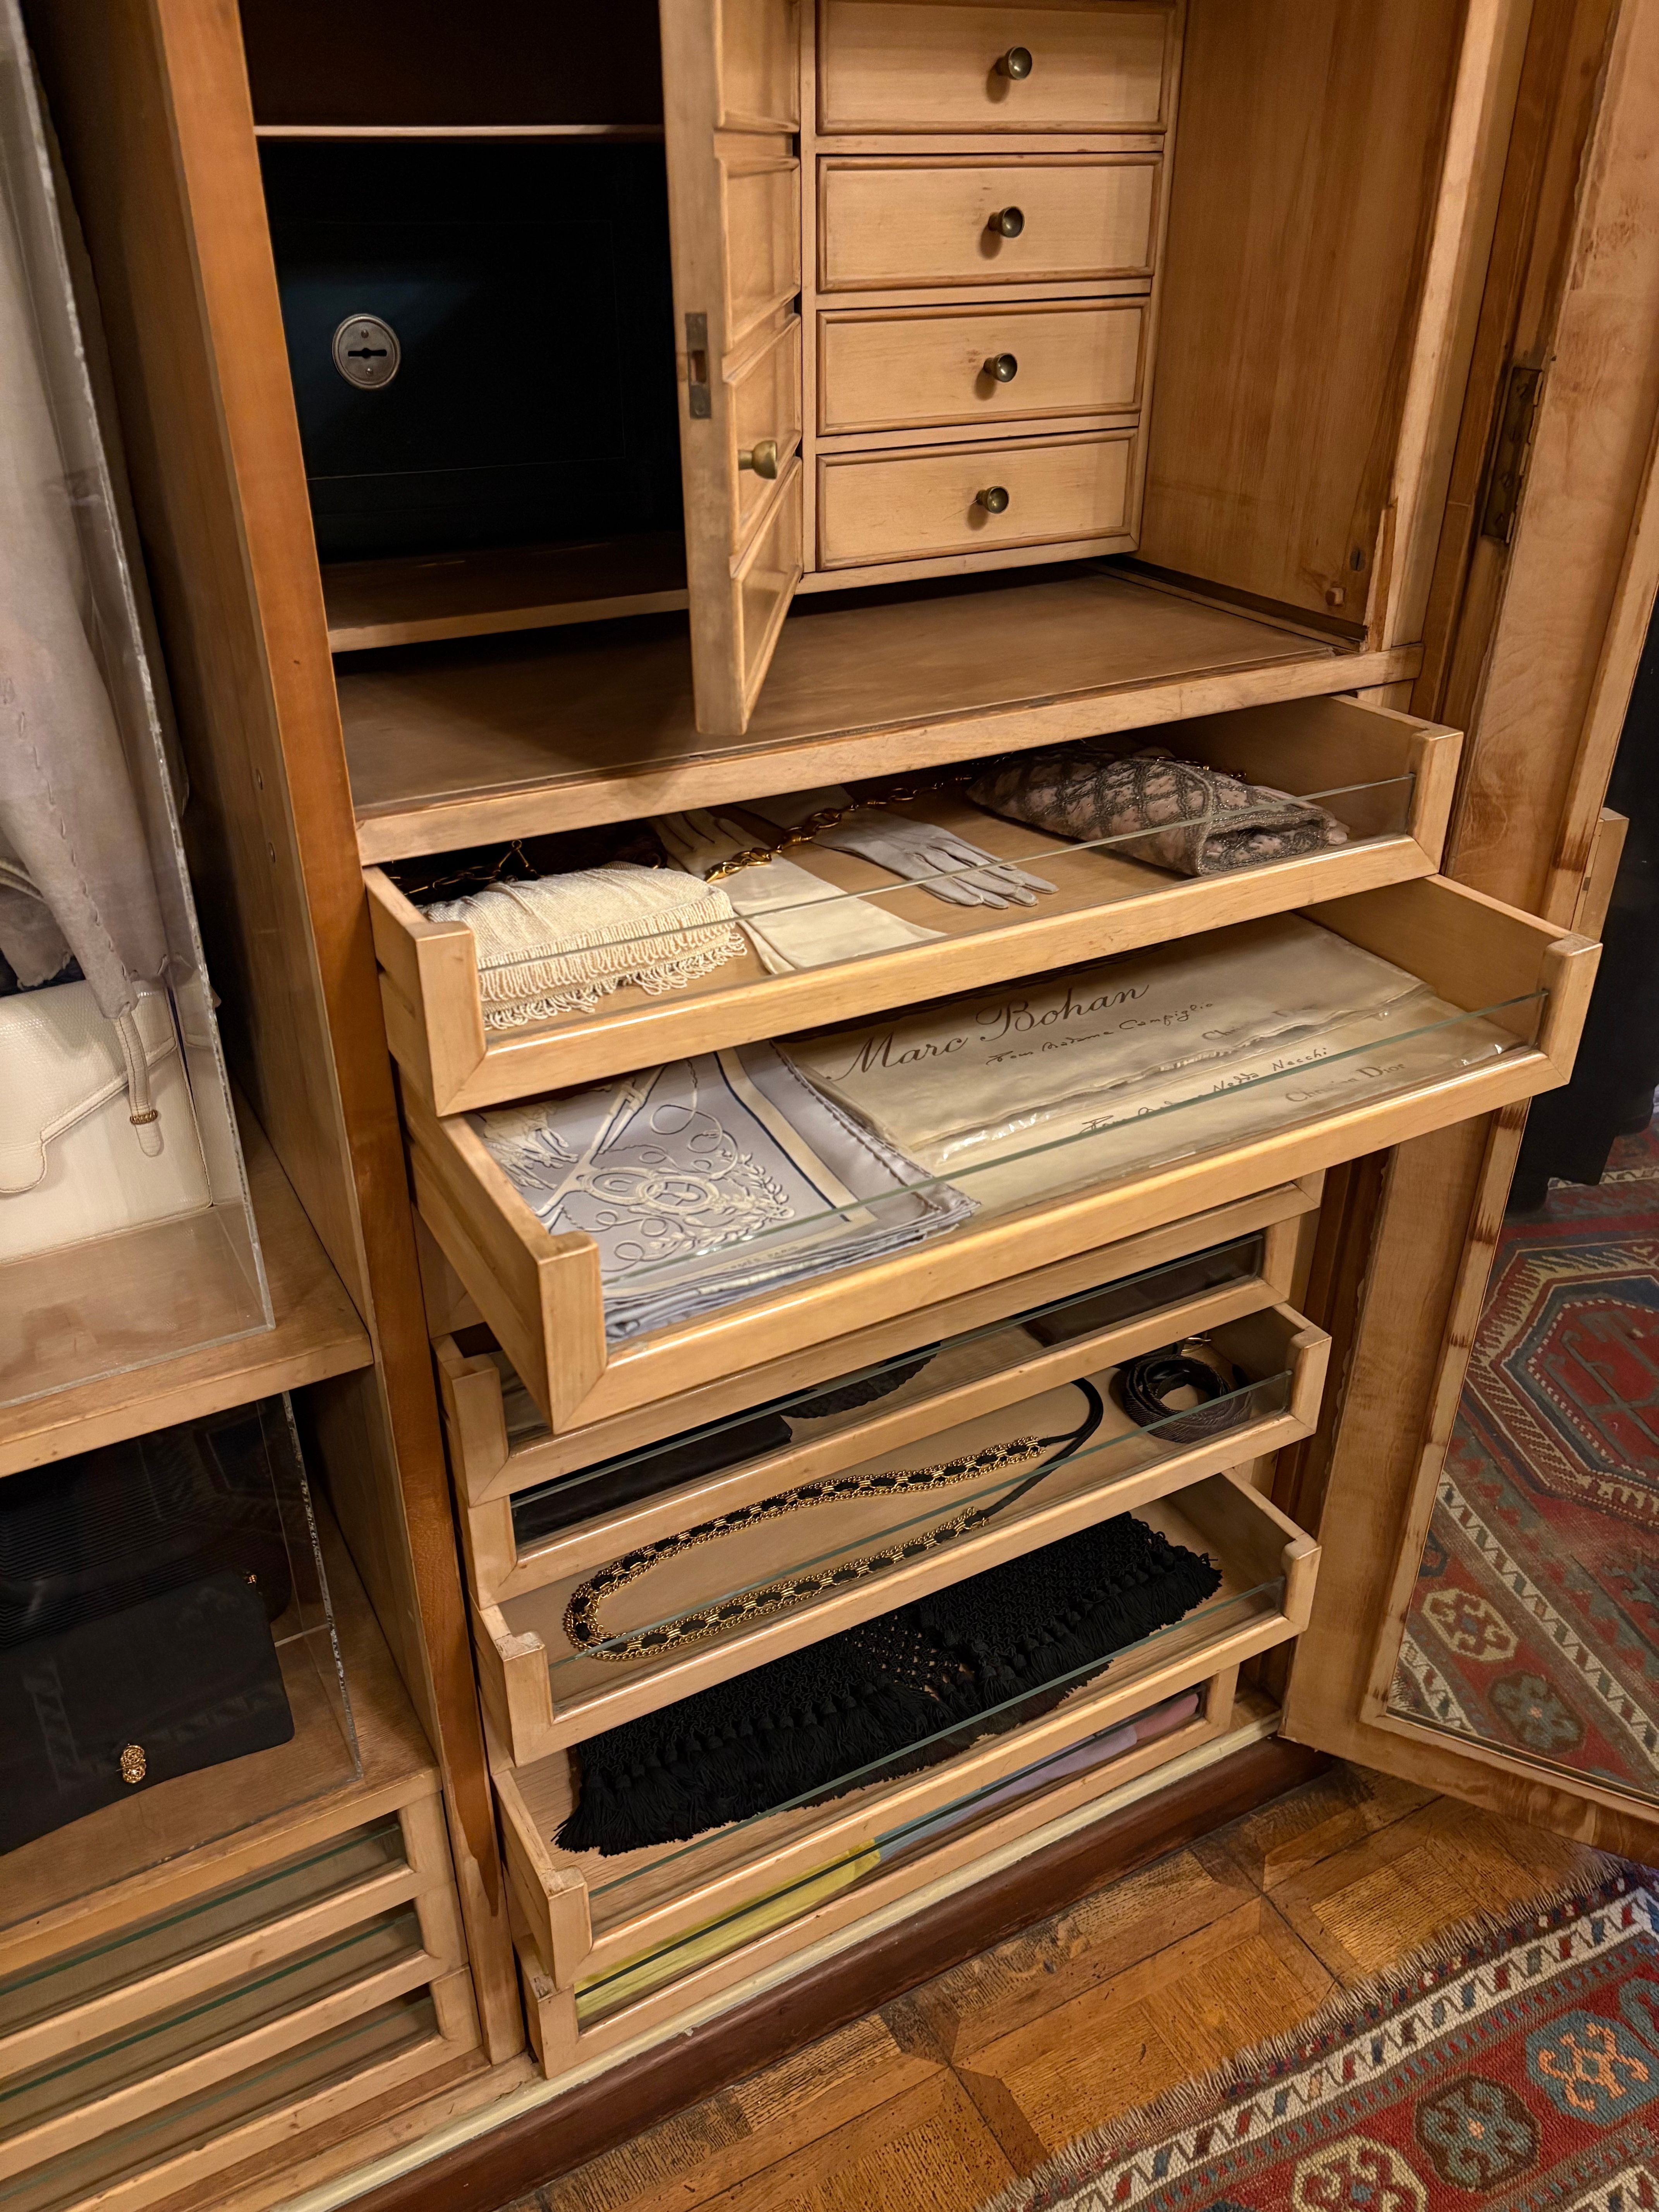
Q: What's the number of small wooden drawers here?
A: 4